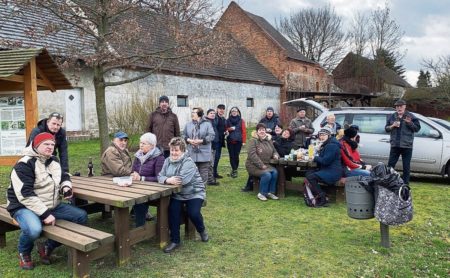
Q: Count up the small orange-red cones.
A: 0